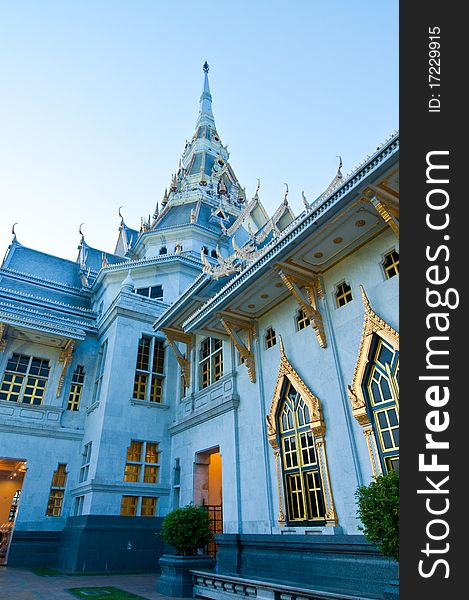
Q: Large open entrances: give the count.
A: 2